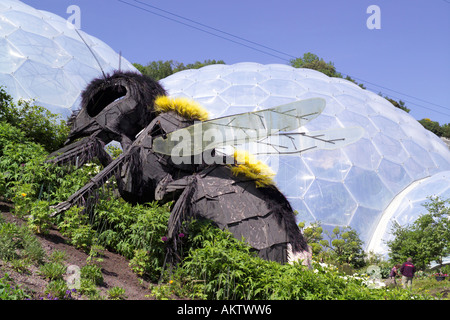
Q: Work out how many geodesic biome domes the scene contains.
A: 3